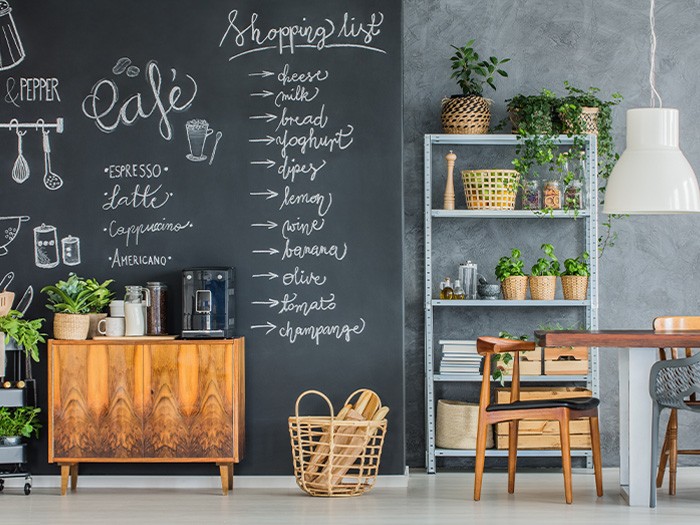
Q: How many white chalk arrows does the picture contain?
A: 11